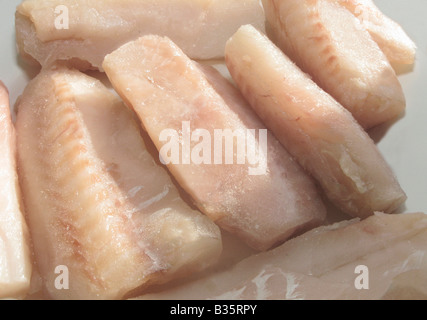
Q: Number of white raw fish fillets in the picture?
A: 8